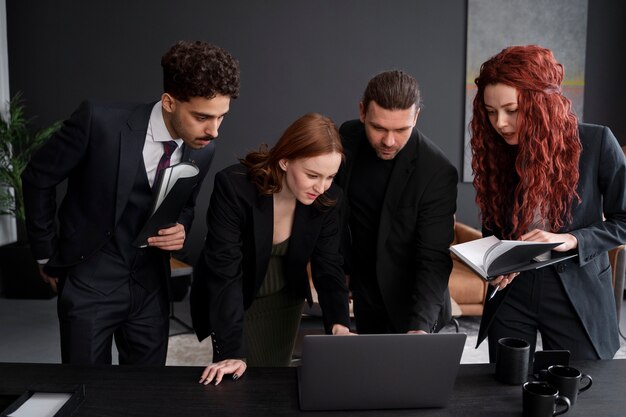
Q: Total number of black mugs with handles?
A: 2